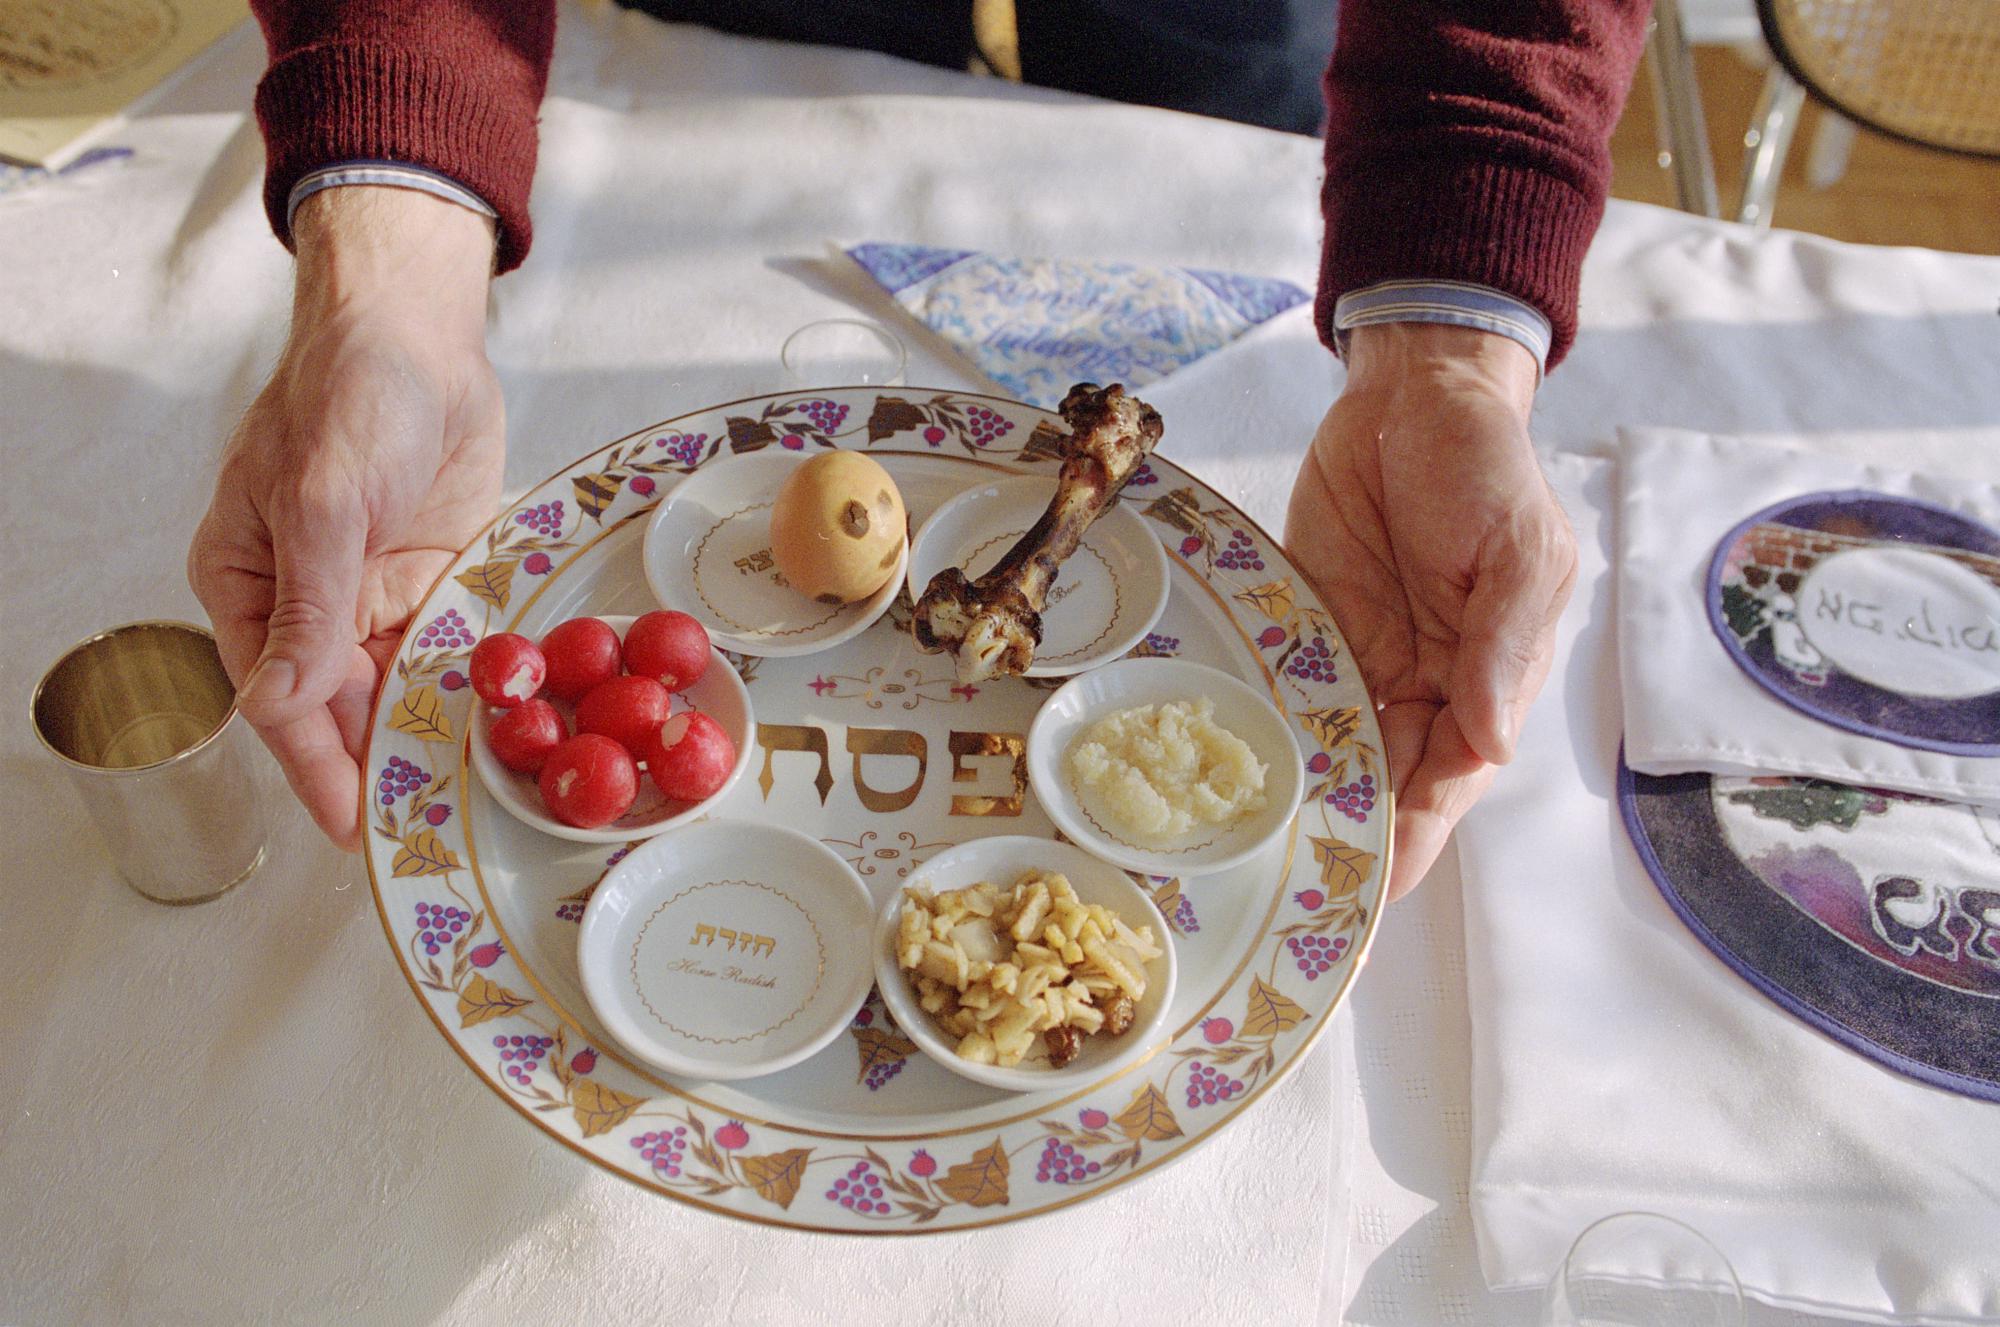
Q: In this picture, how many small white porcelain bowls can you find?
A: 6